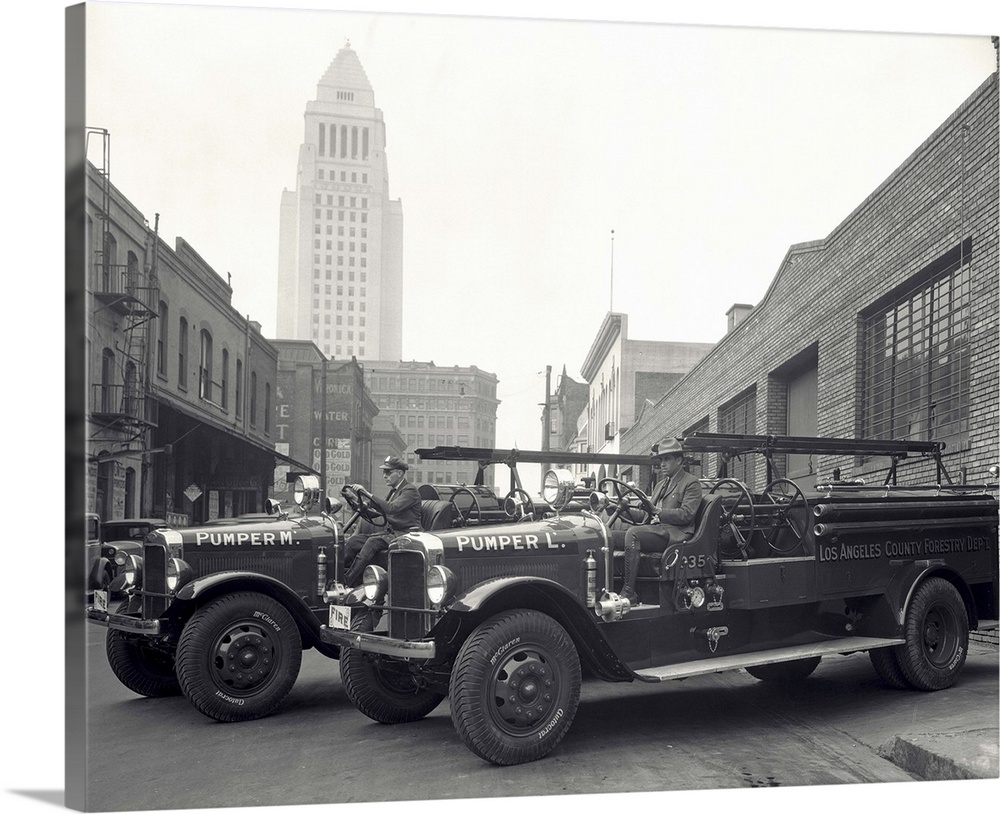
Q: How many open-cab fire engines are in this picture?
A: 2